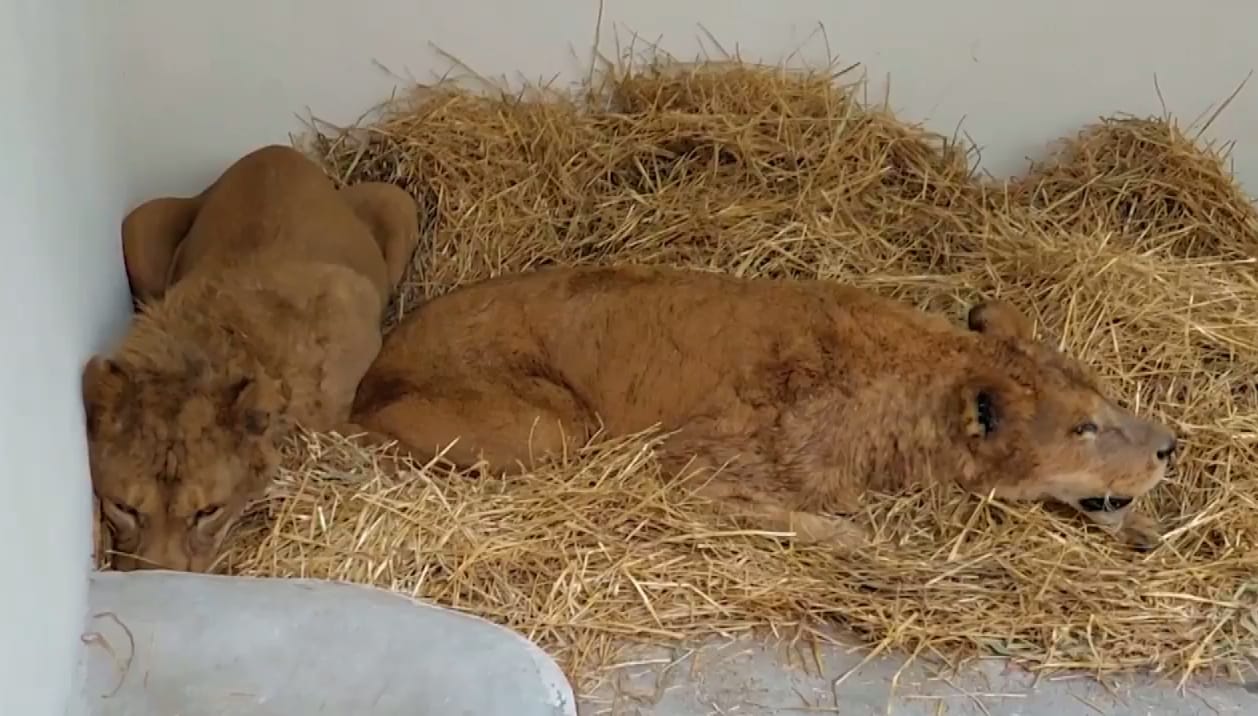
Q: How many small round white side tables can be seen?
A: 0